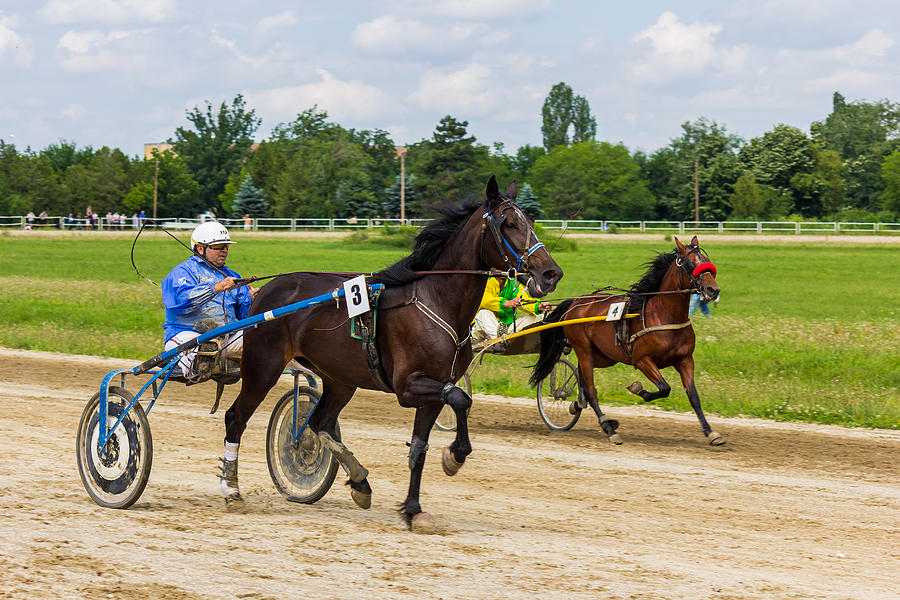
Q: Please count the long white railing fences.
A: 1